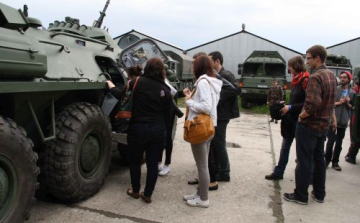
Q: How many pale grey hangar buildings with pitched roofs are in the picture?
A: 3